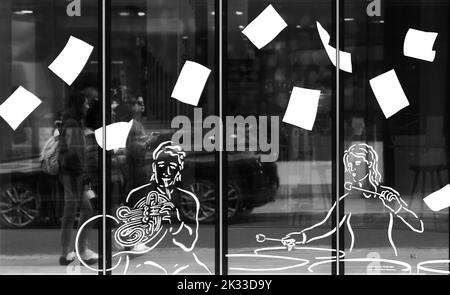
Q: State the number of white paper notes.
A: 10